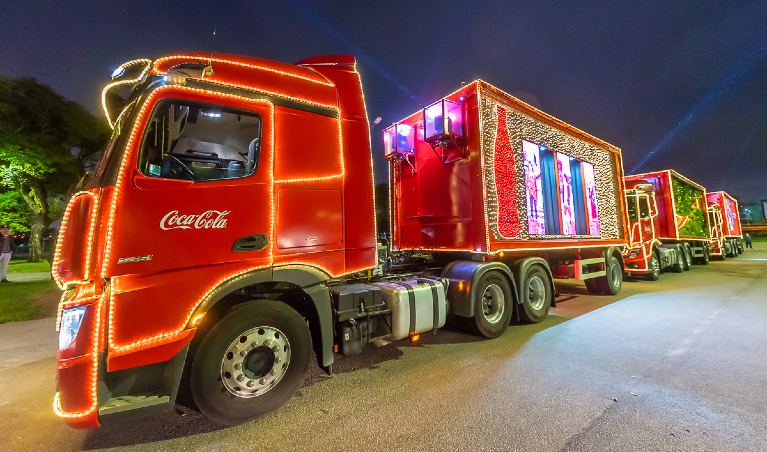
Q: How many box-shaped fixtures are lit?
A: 2